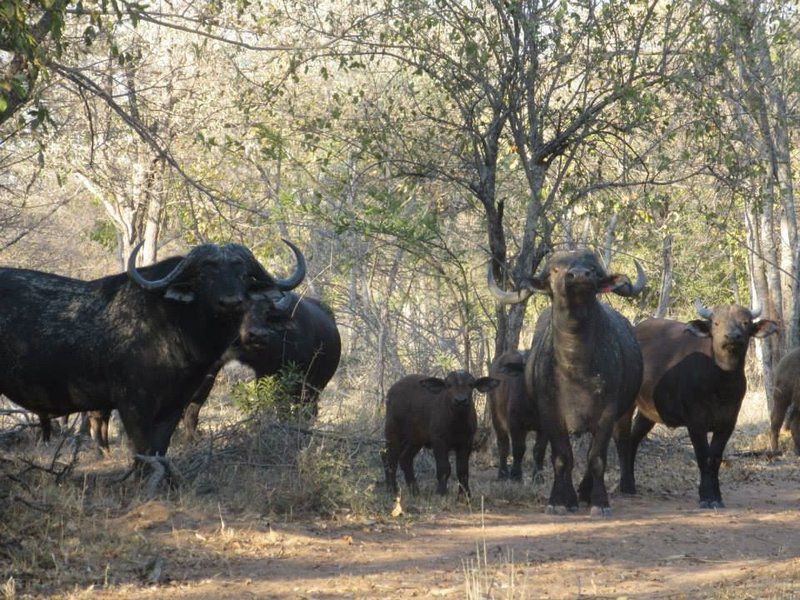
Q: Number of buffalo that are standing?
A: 7